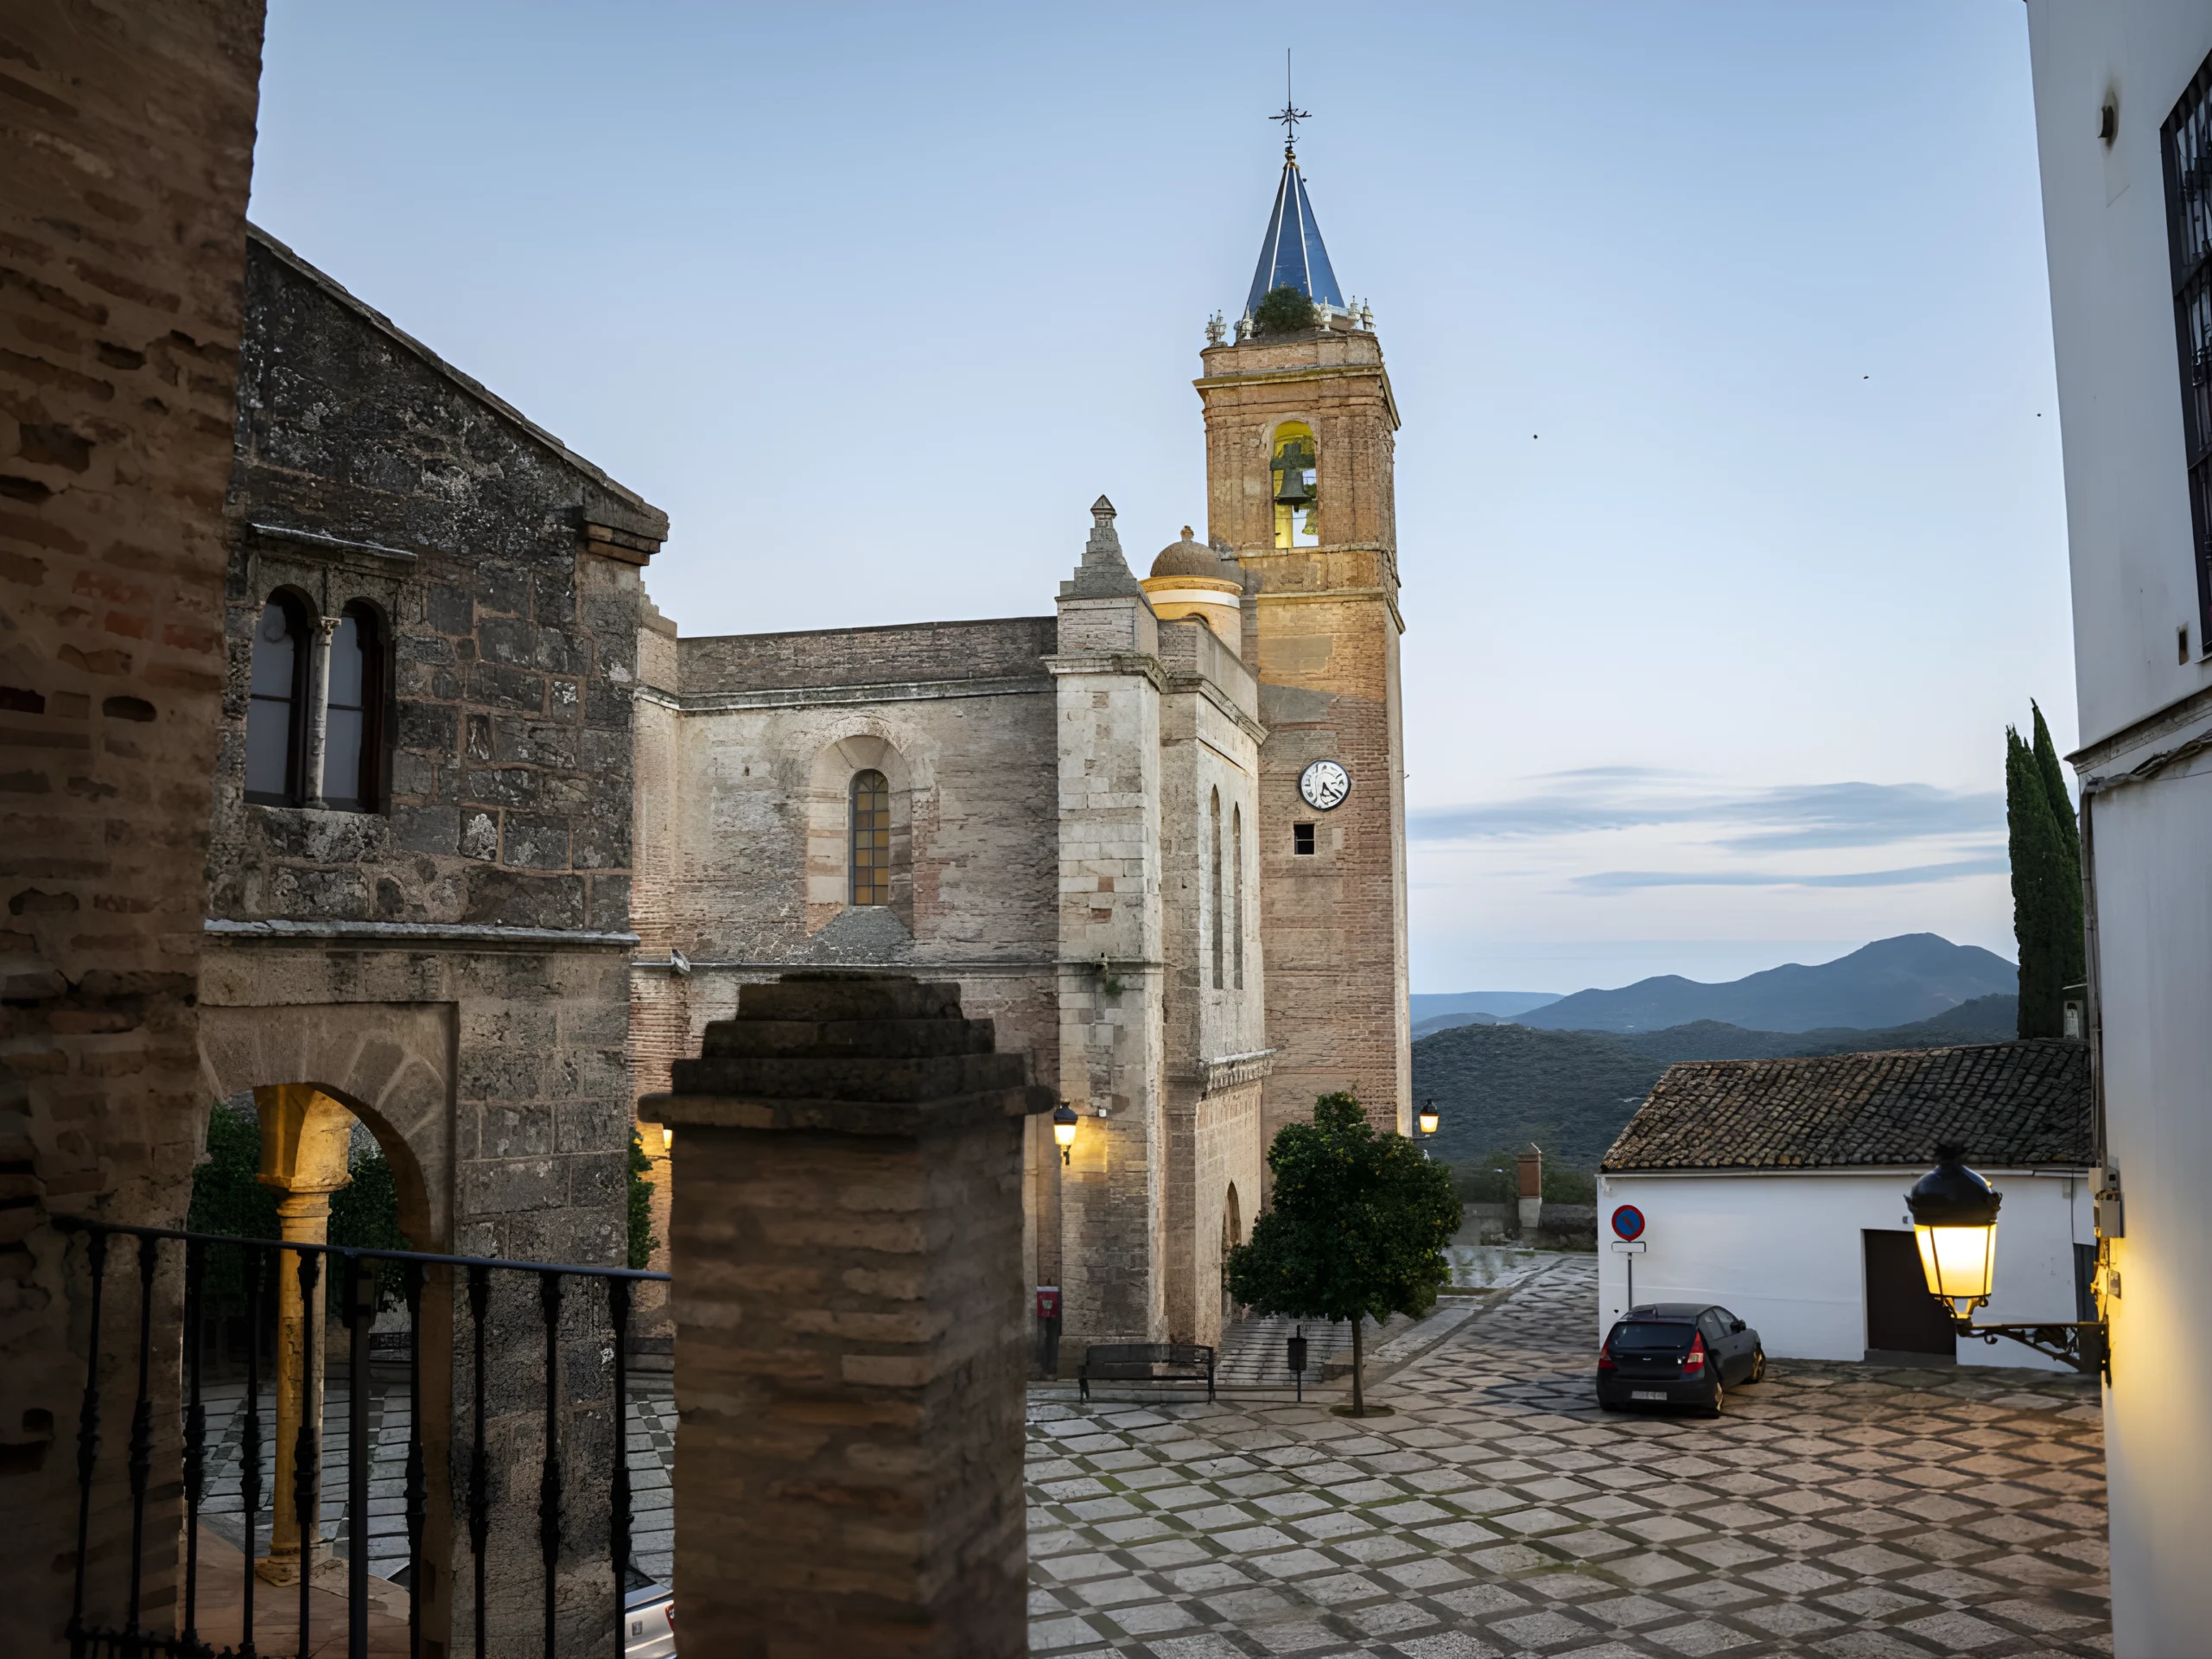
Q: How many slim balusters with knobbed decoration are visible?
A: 9